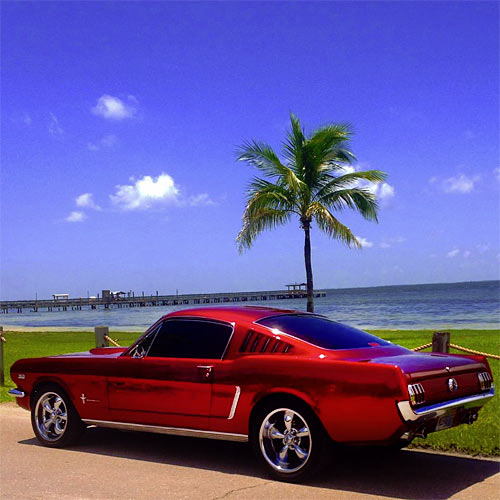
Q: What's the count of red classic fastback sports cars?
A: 1